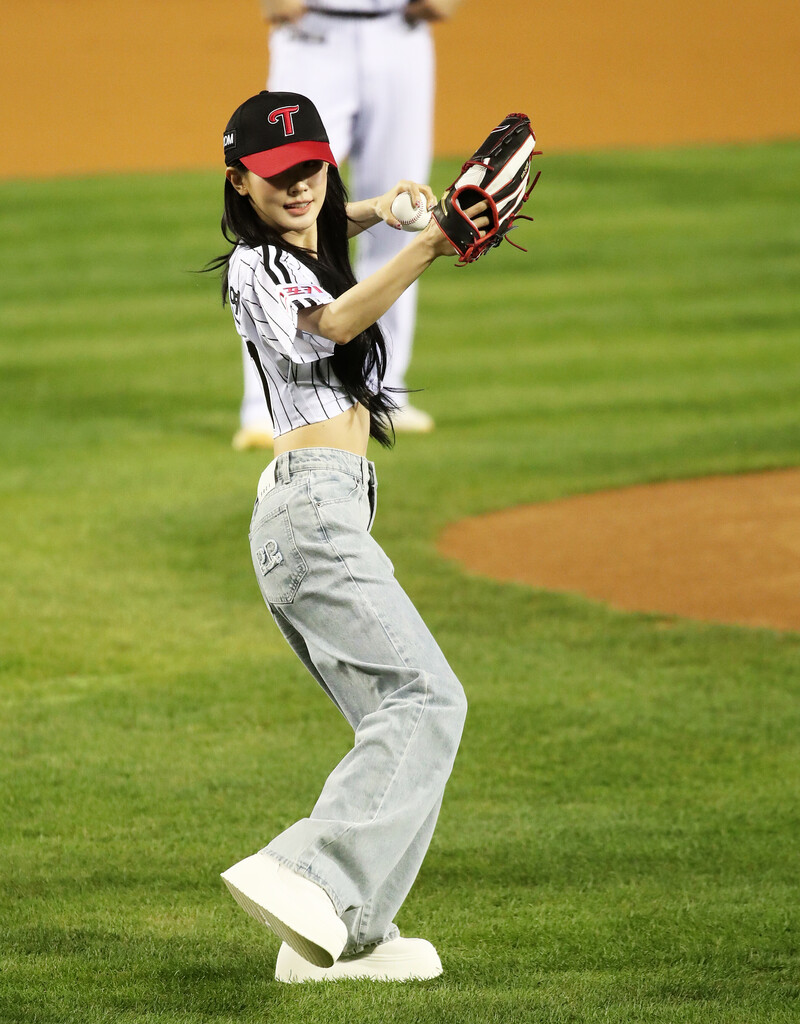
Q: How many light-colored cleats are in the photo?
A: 2